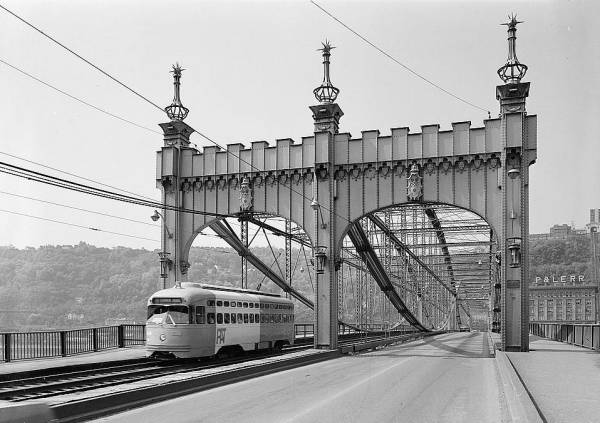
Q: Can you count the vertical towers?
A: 3